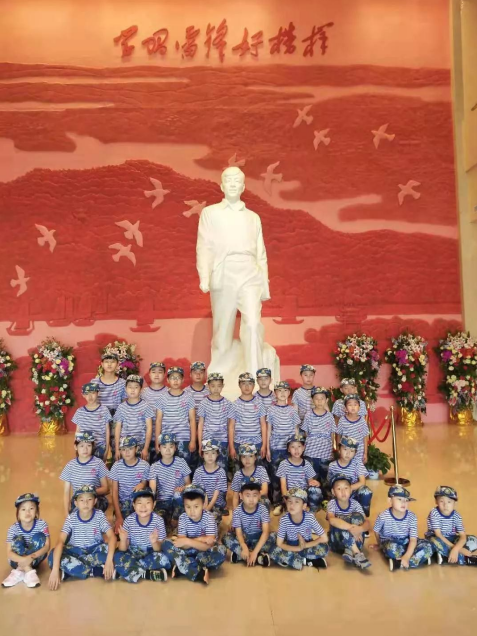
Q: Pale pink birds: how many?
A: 12